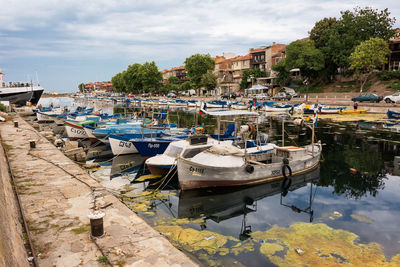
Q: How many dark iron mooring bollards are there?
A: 3